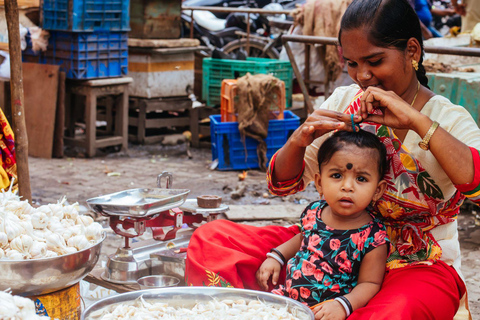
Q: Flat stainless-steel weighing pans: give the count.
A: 2